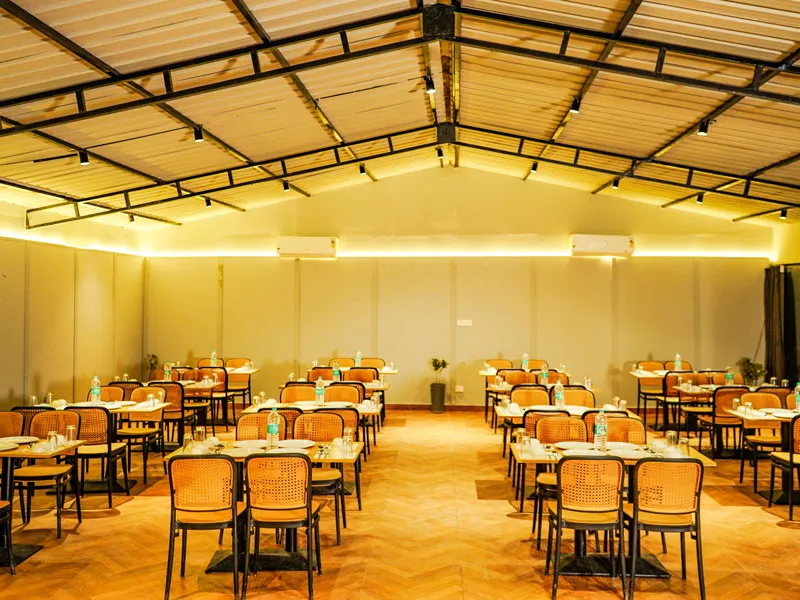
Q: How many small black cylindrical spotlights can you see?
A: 14